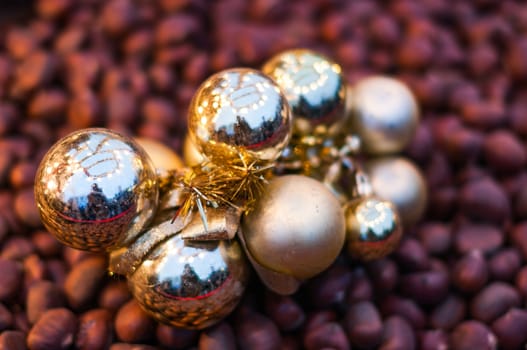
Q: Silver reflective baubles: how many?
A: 5